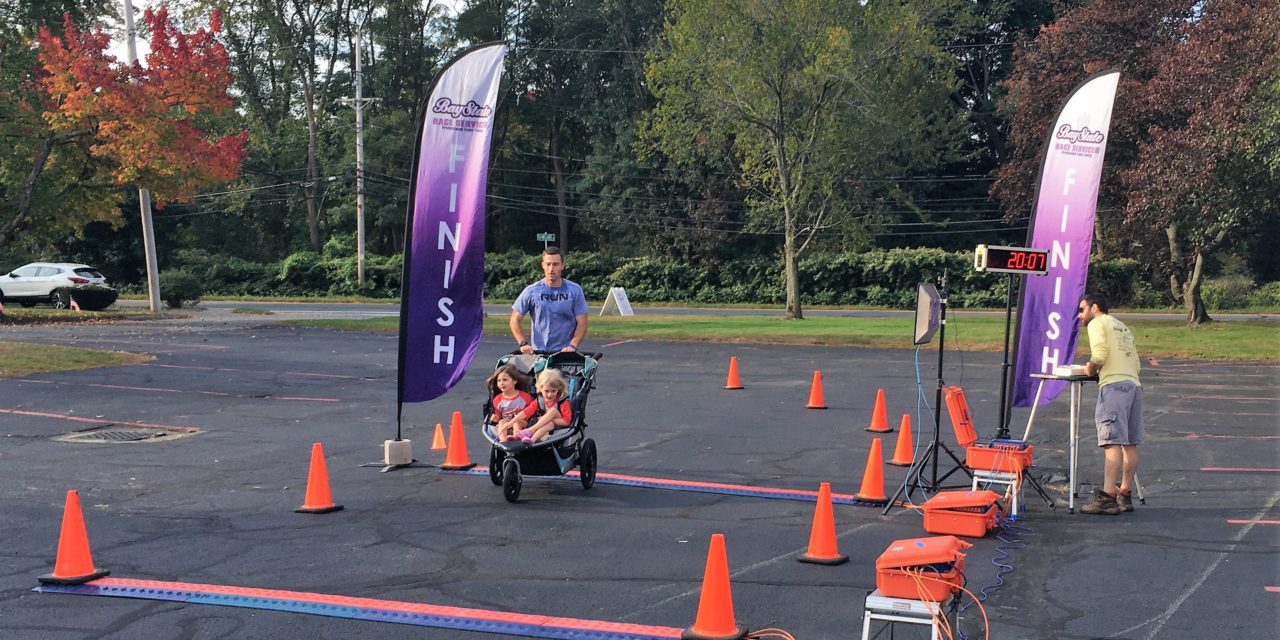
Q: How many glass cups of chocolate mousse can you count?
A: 0